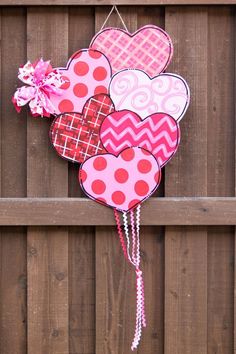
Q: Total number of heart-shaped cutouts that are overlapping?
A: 6